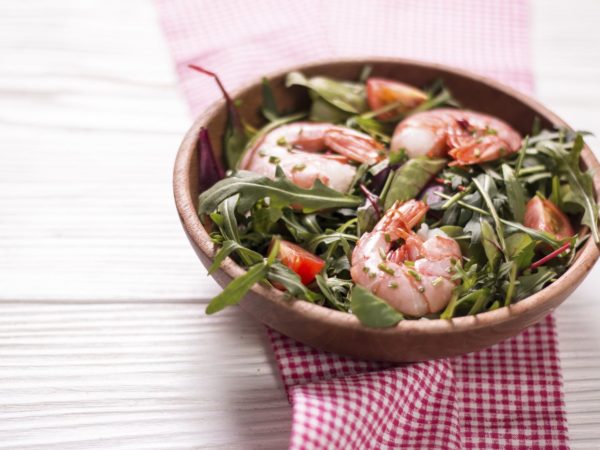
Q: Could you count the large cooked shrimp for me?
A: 3